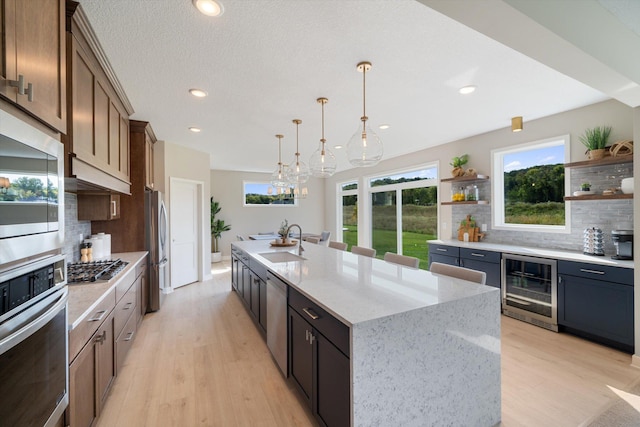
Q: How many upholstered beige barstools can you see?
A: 5